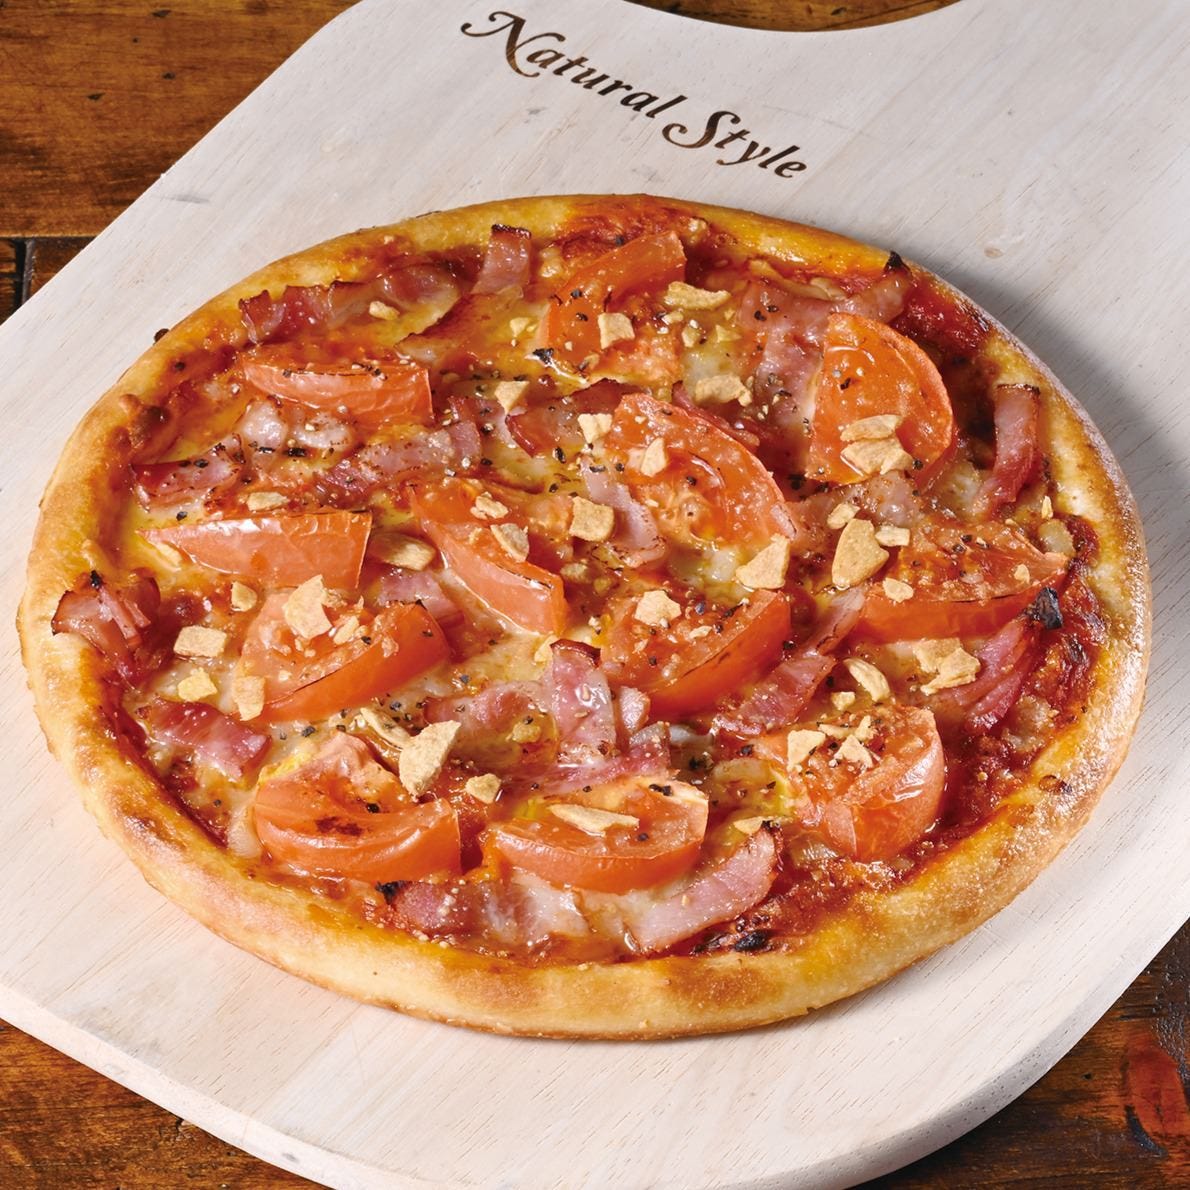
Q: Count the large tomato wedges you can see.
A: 12